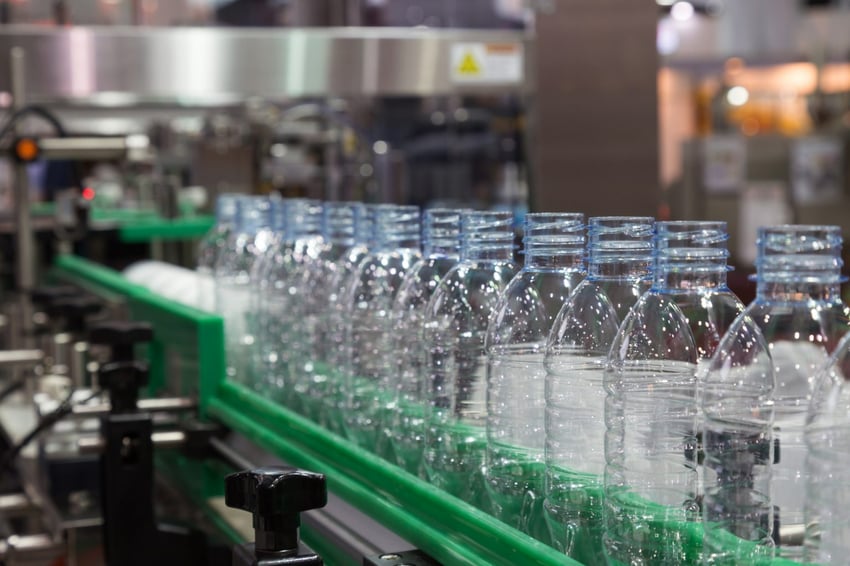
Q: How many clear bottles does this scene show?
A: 14